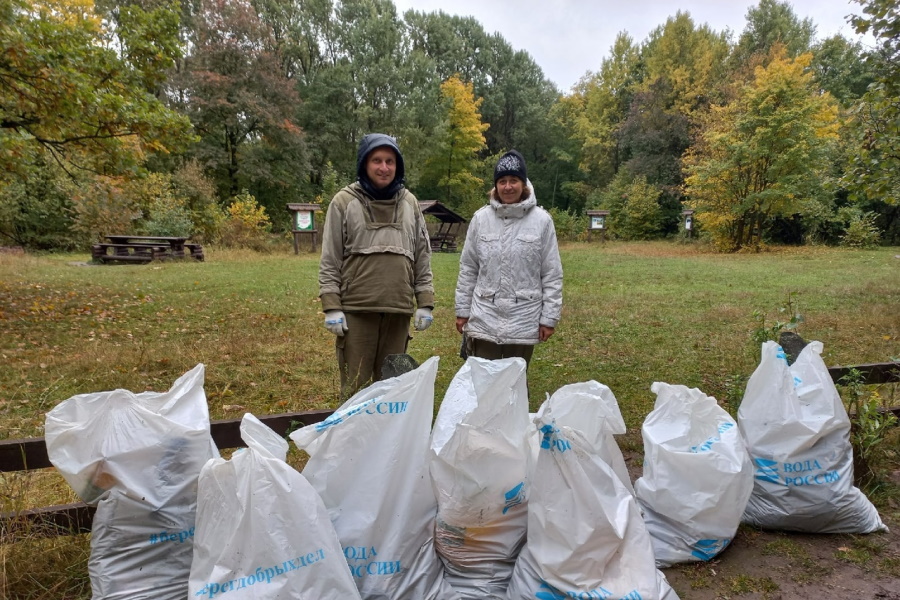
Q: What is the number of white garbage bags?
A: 8